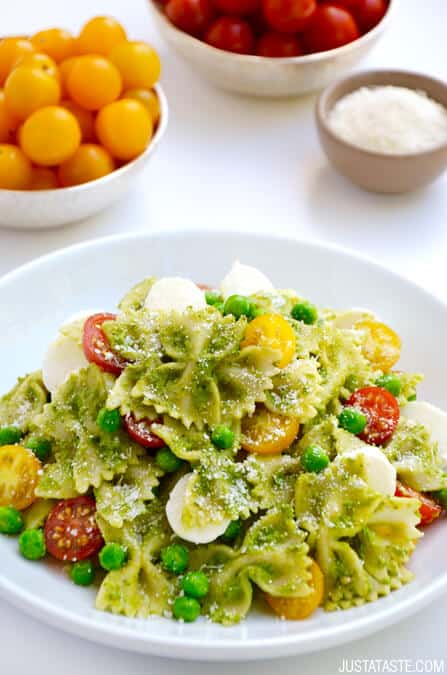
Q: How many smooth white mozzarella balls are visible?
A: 6